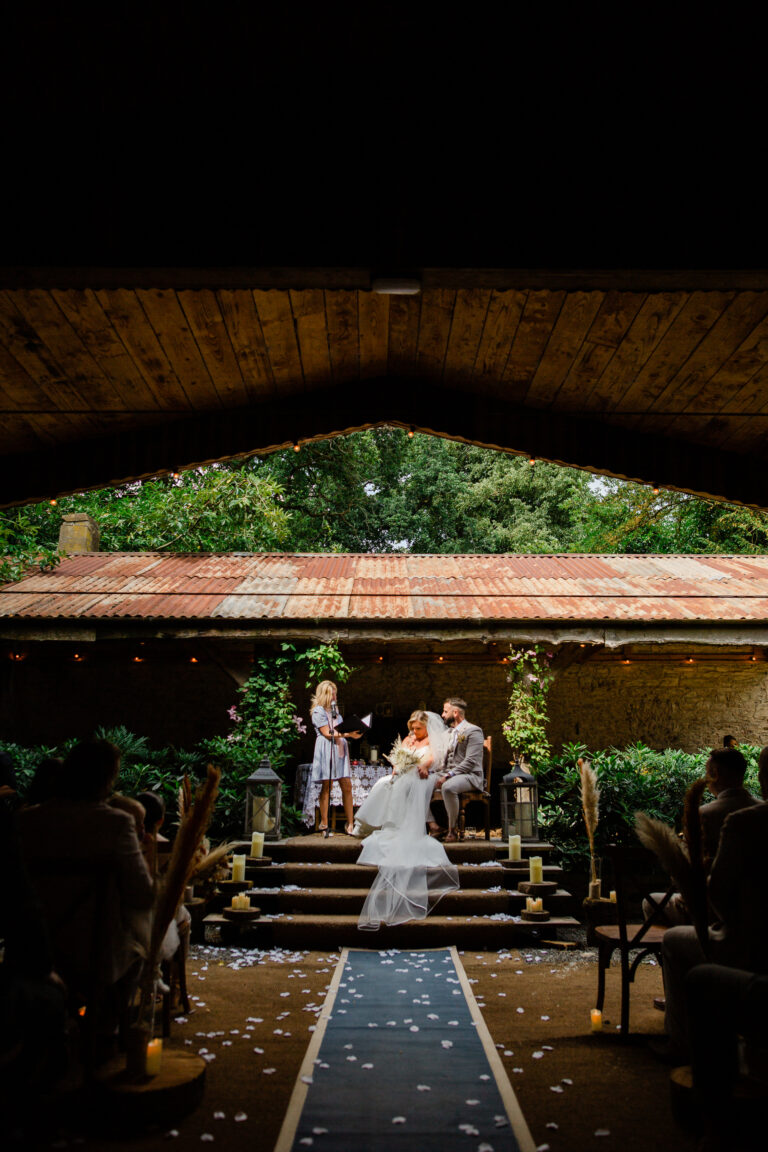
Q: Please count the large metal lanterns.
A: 2